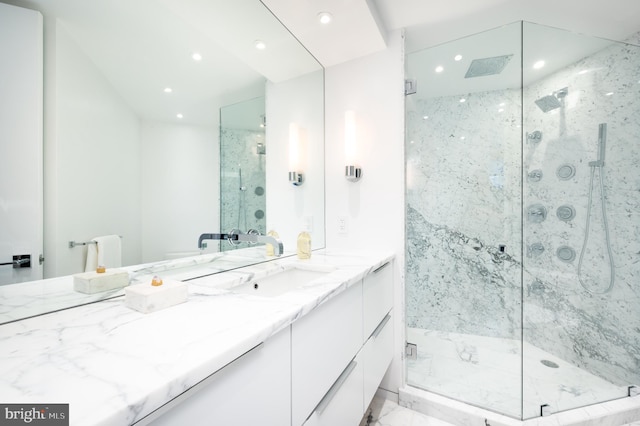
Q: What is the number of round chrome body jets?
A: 3